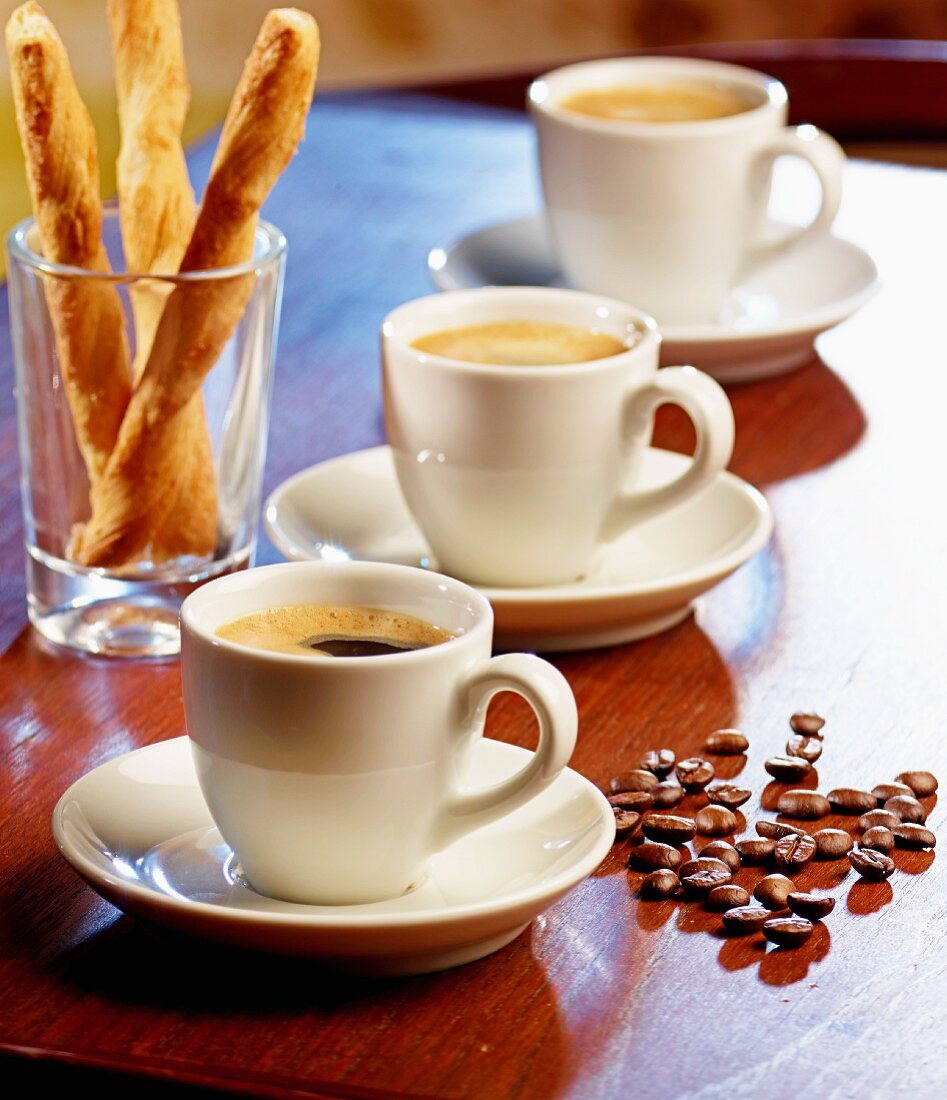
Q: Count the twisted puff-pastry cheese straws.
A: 3